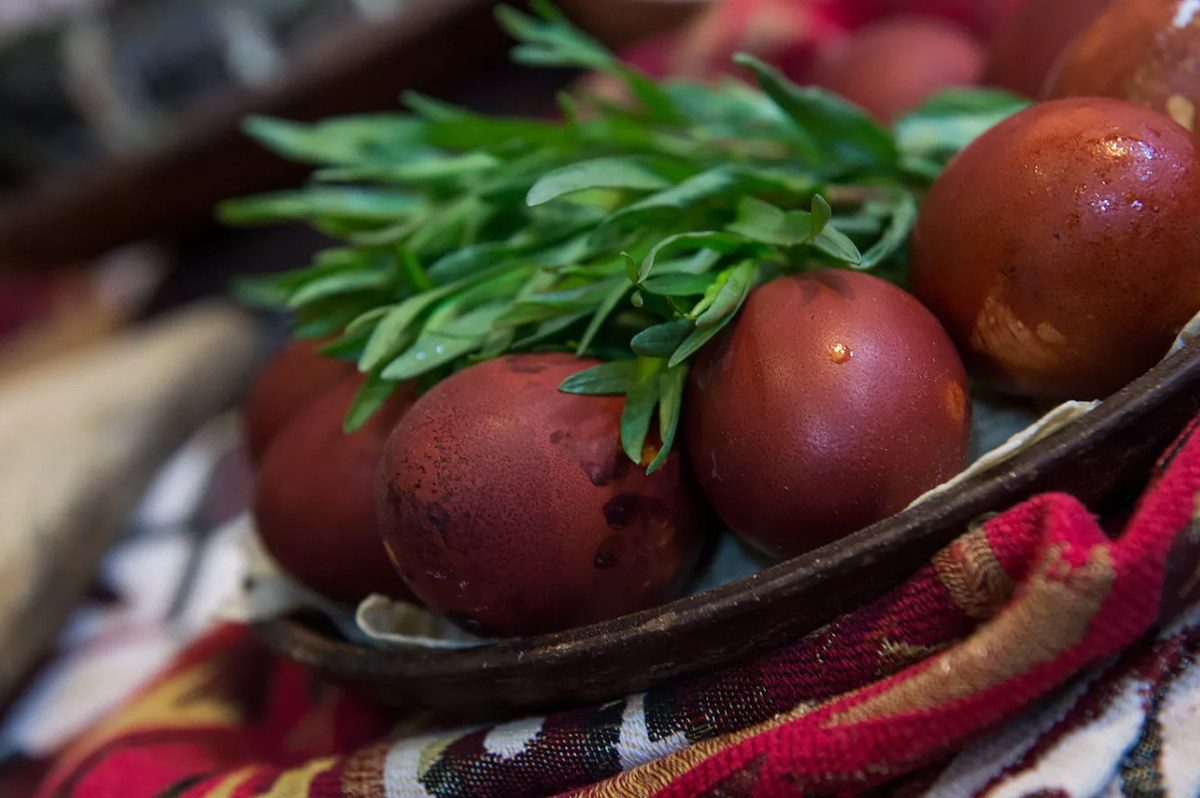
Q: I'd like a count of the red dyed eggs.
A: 8